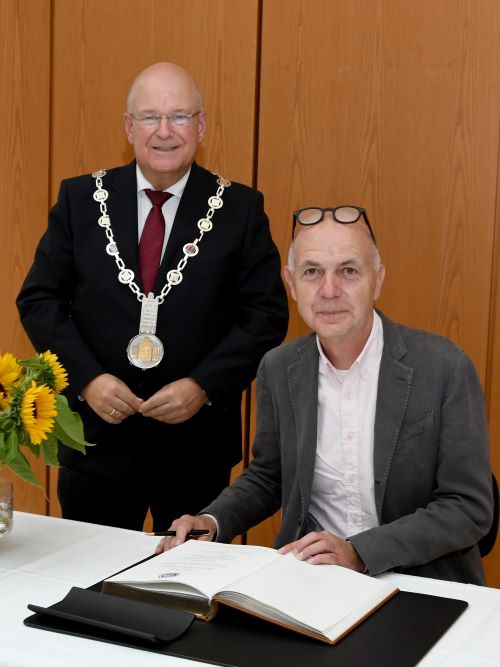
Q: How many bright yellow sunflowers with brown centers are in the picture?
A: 3